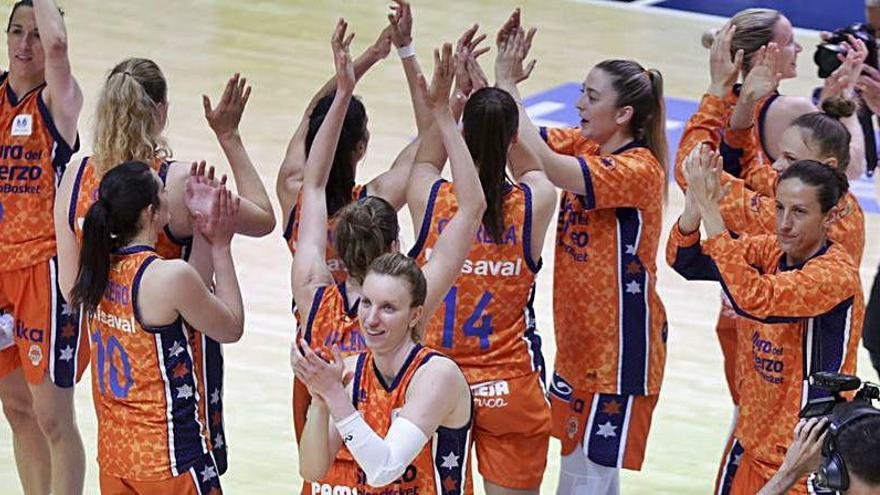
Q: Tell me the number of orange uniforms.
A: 11